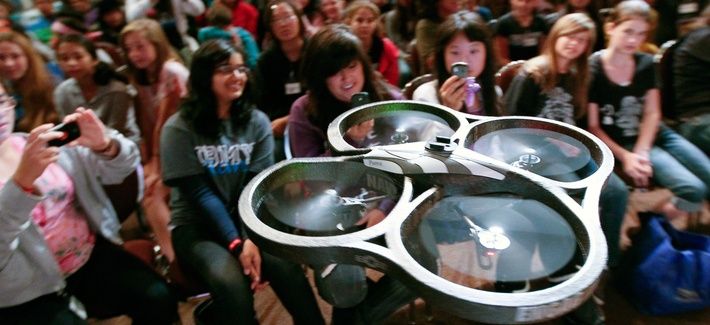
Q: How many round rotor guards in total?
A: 4